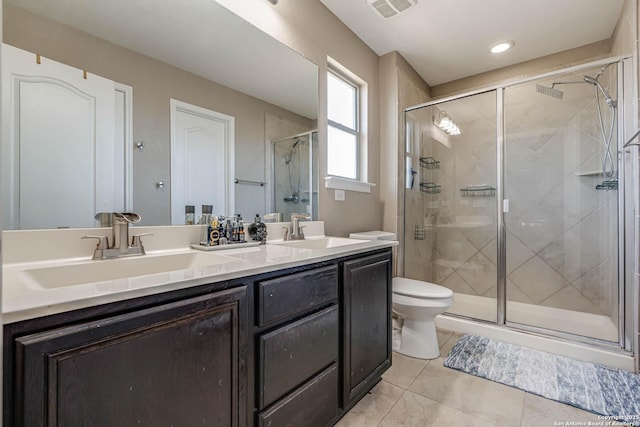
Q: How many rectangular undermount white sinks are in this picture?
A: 2